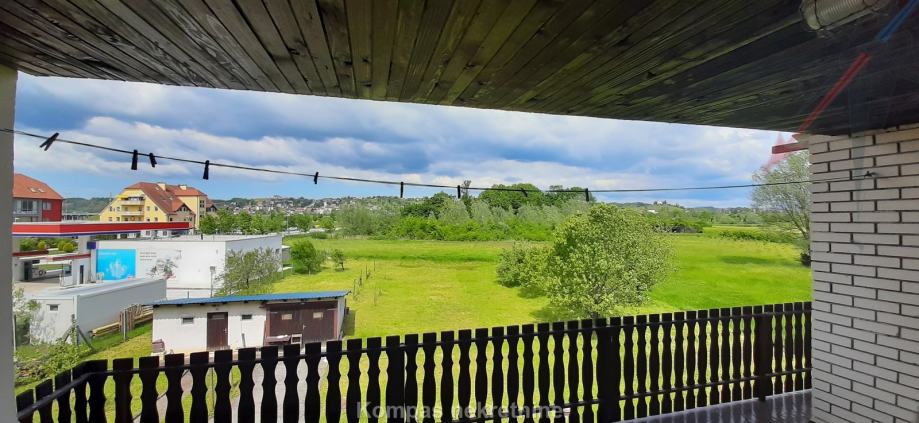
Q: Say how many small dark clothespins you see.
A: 9